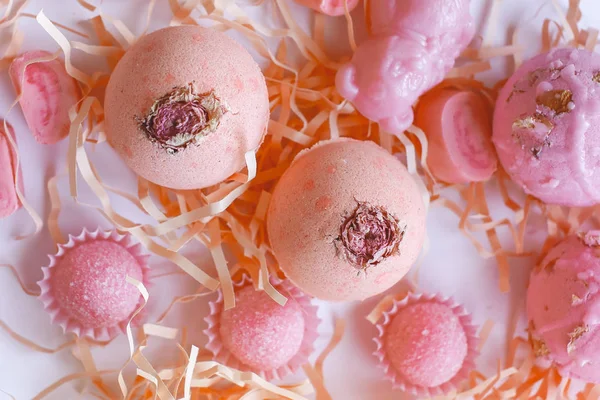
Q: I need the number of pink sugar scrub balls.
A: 3